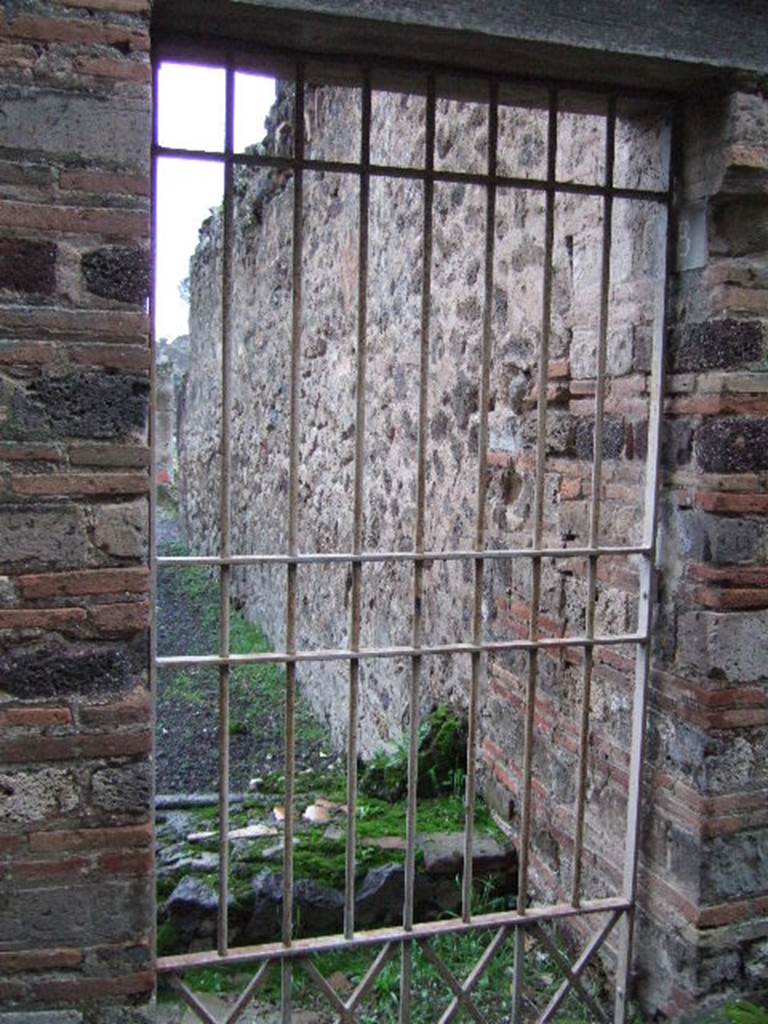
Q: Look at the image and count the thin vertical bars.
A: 7